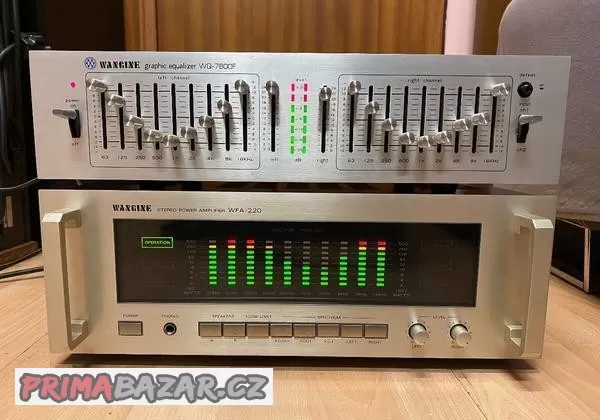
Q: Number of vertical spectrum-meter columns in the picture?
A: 10